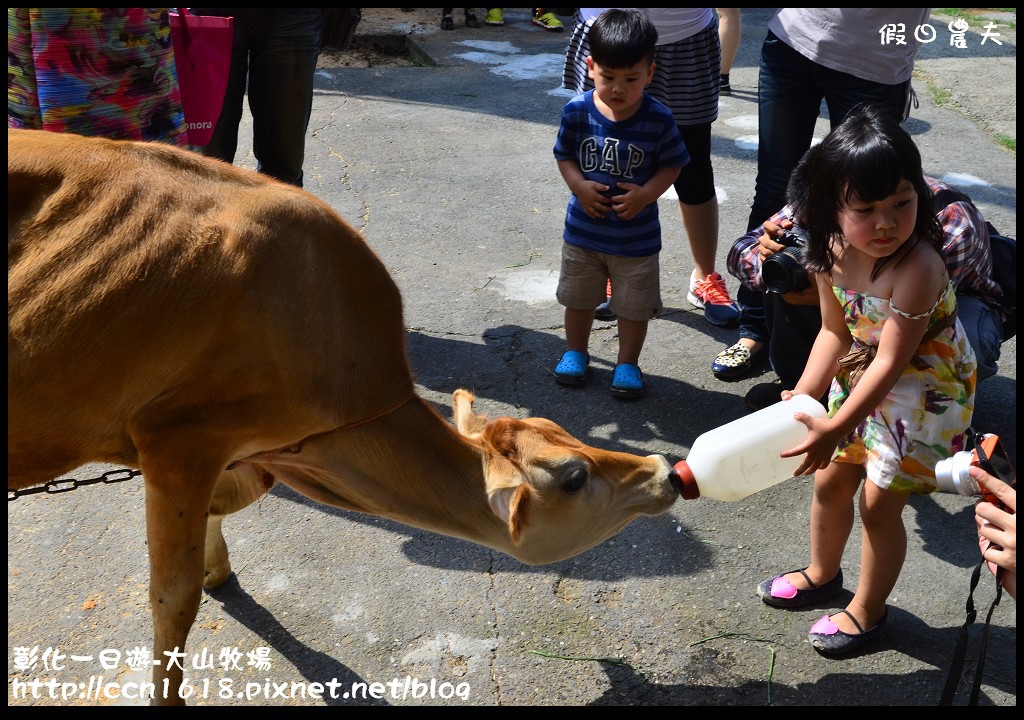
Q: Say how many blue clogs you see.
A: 2